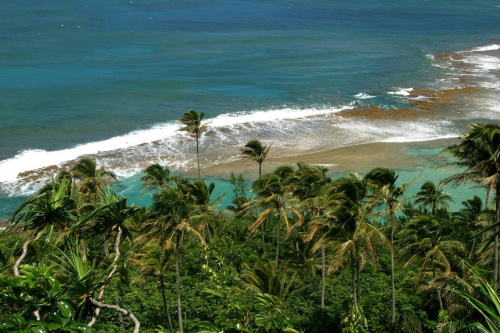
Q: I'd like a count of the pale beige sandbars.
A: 1